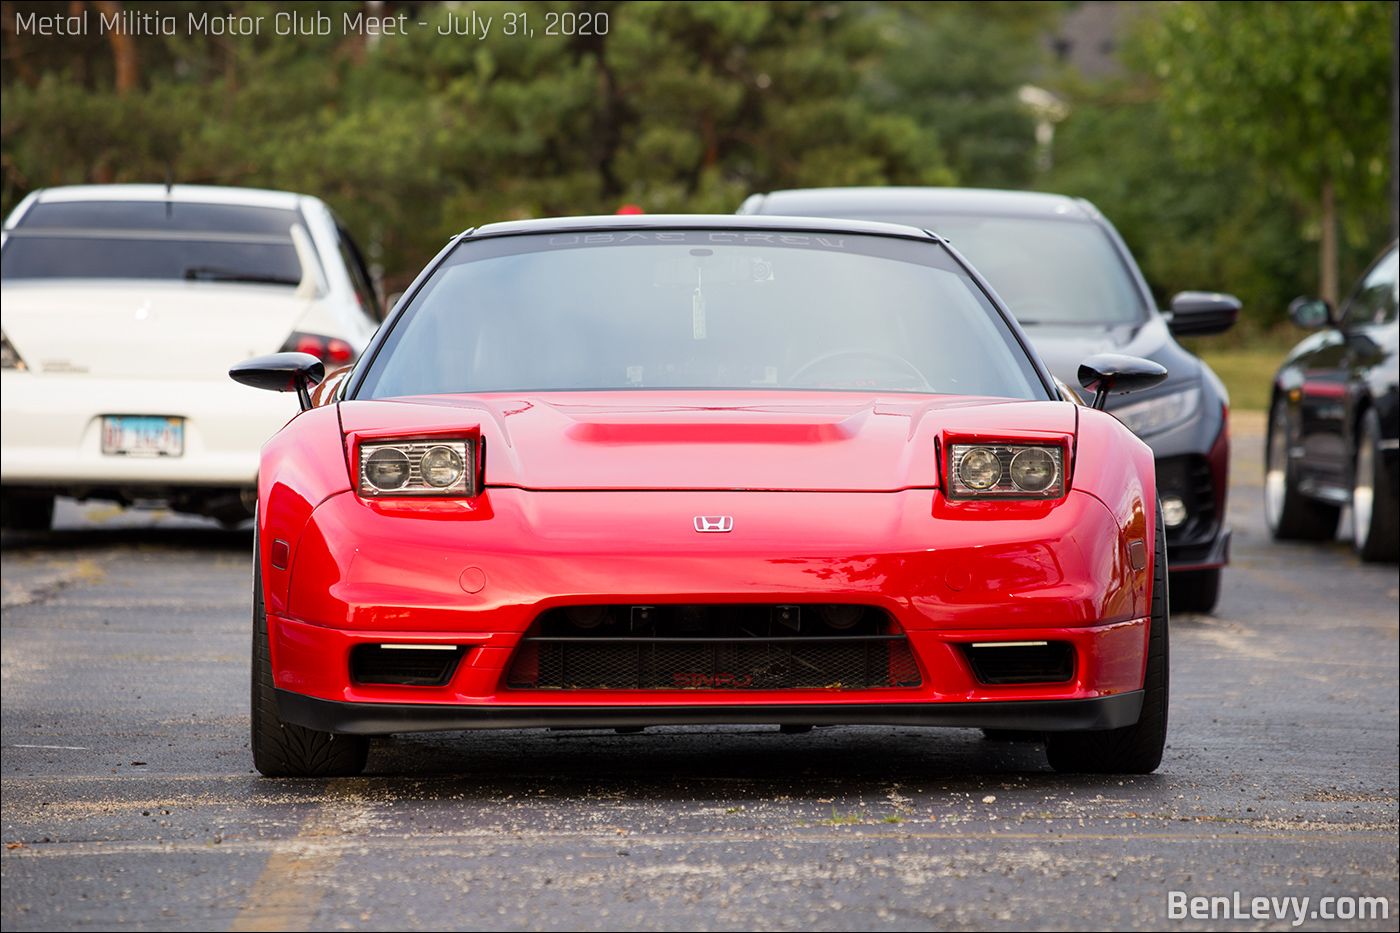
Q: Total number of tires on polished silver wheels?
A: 2